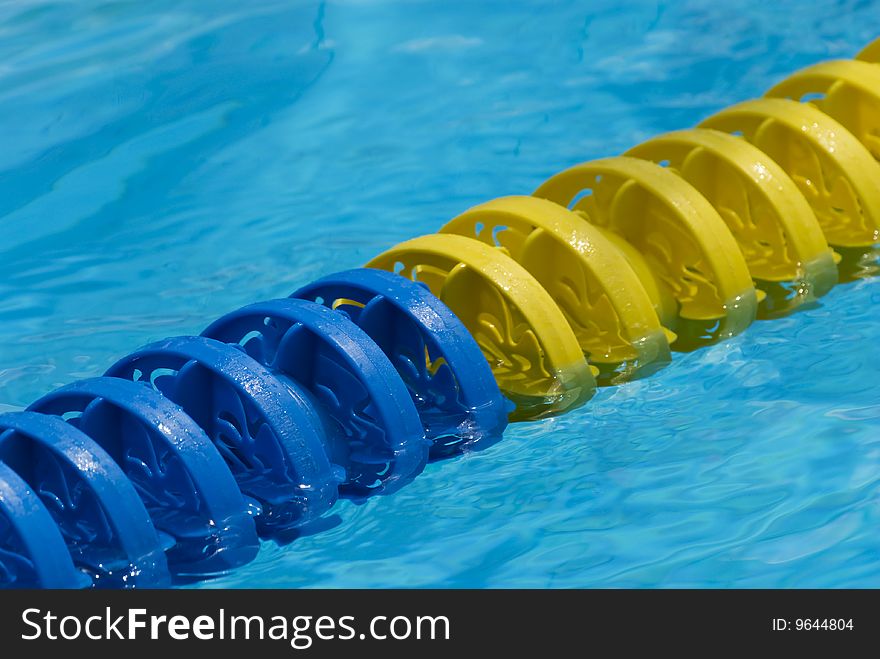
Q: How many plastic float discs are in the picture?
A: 13